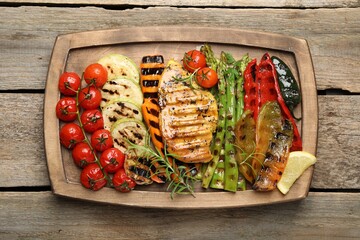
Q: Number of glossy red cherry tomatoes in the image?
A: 13